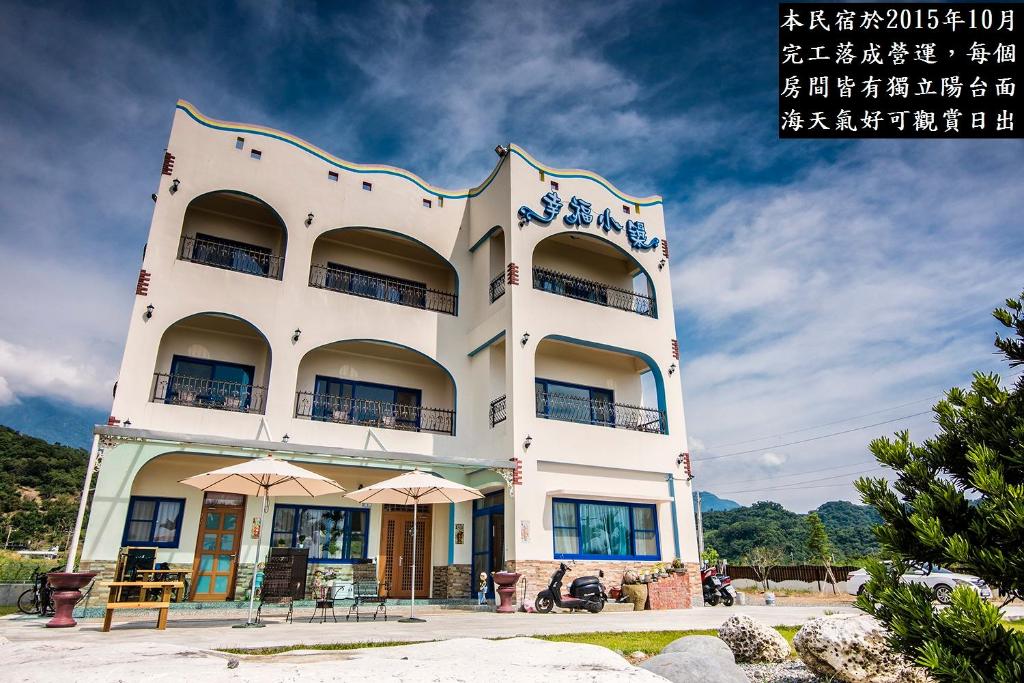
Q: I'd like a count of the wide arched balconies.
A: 6